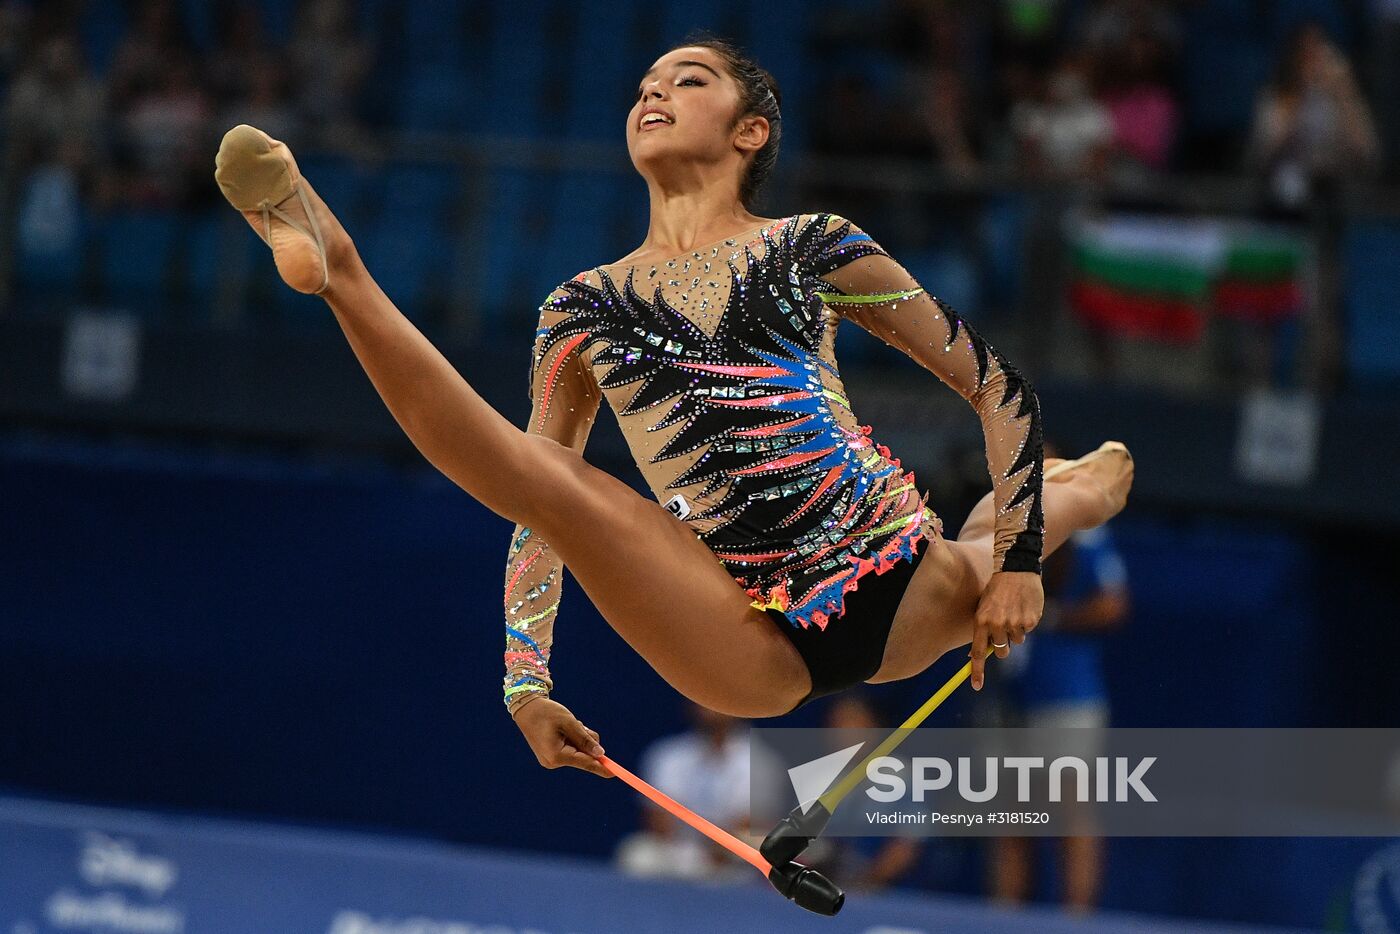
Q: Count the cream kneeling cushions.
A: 0